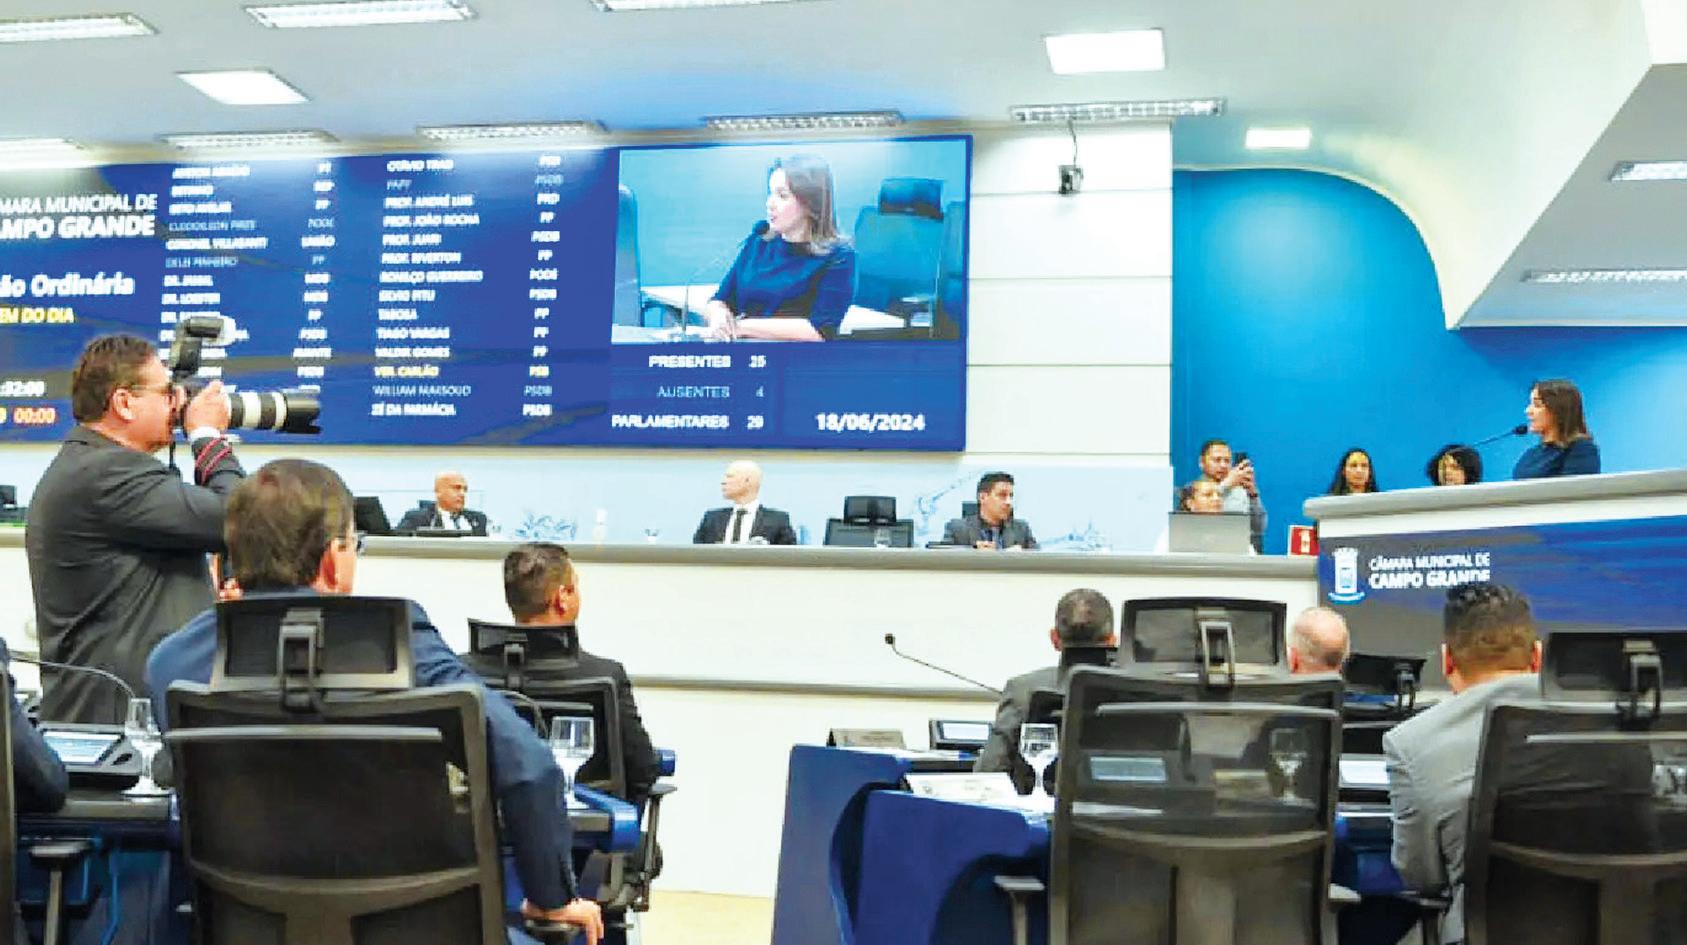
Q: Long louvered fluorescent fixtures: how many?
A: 10